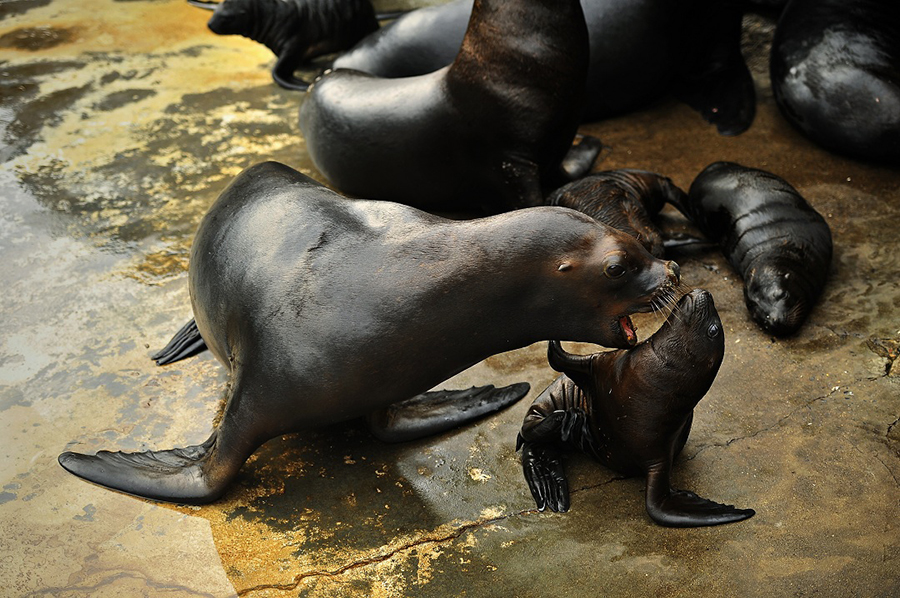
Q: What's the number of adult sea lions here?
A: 4